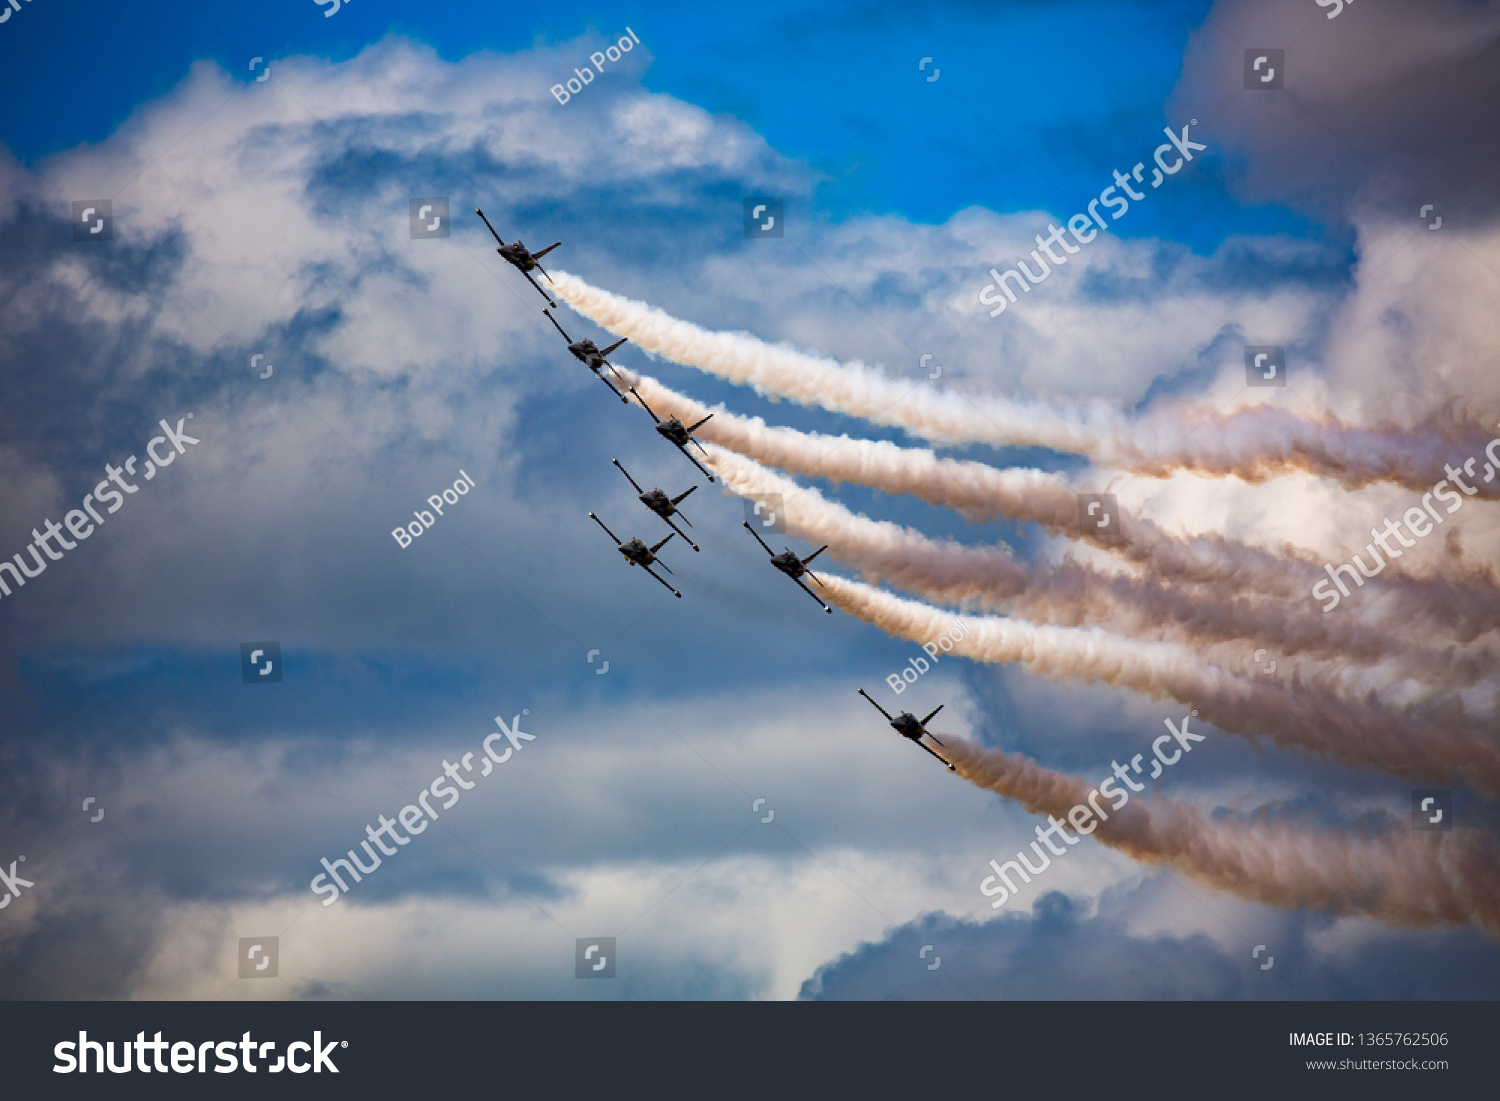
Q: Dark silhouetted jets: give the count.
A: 7